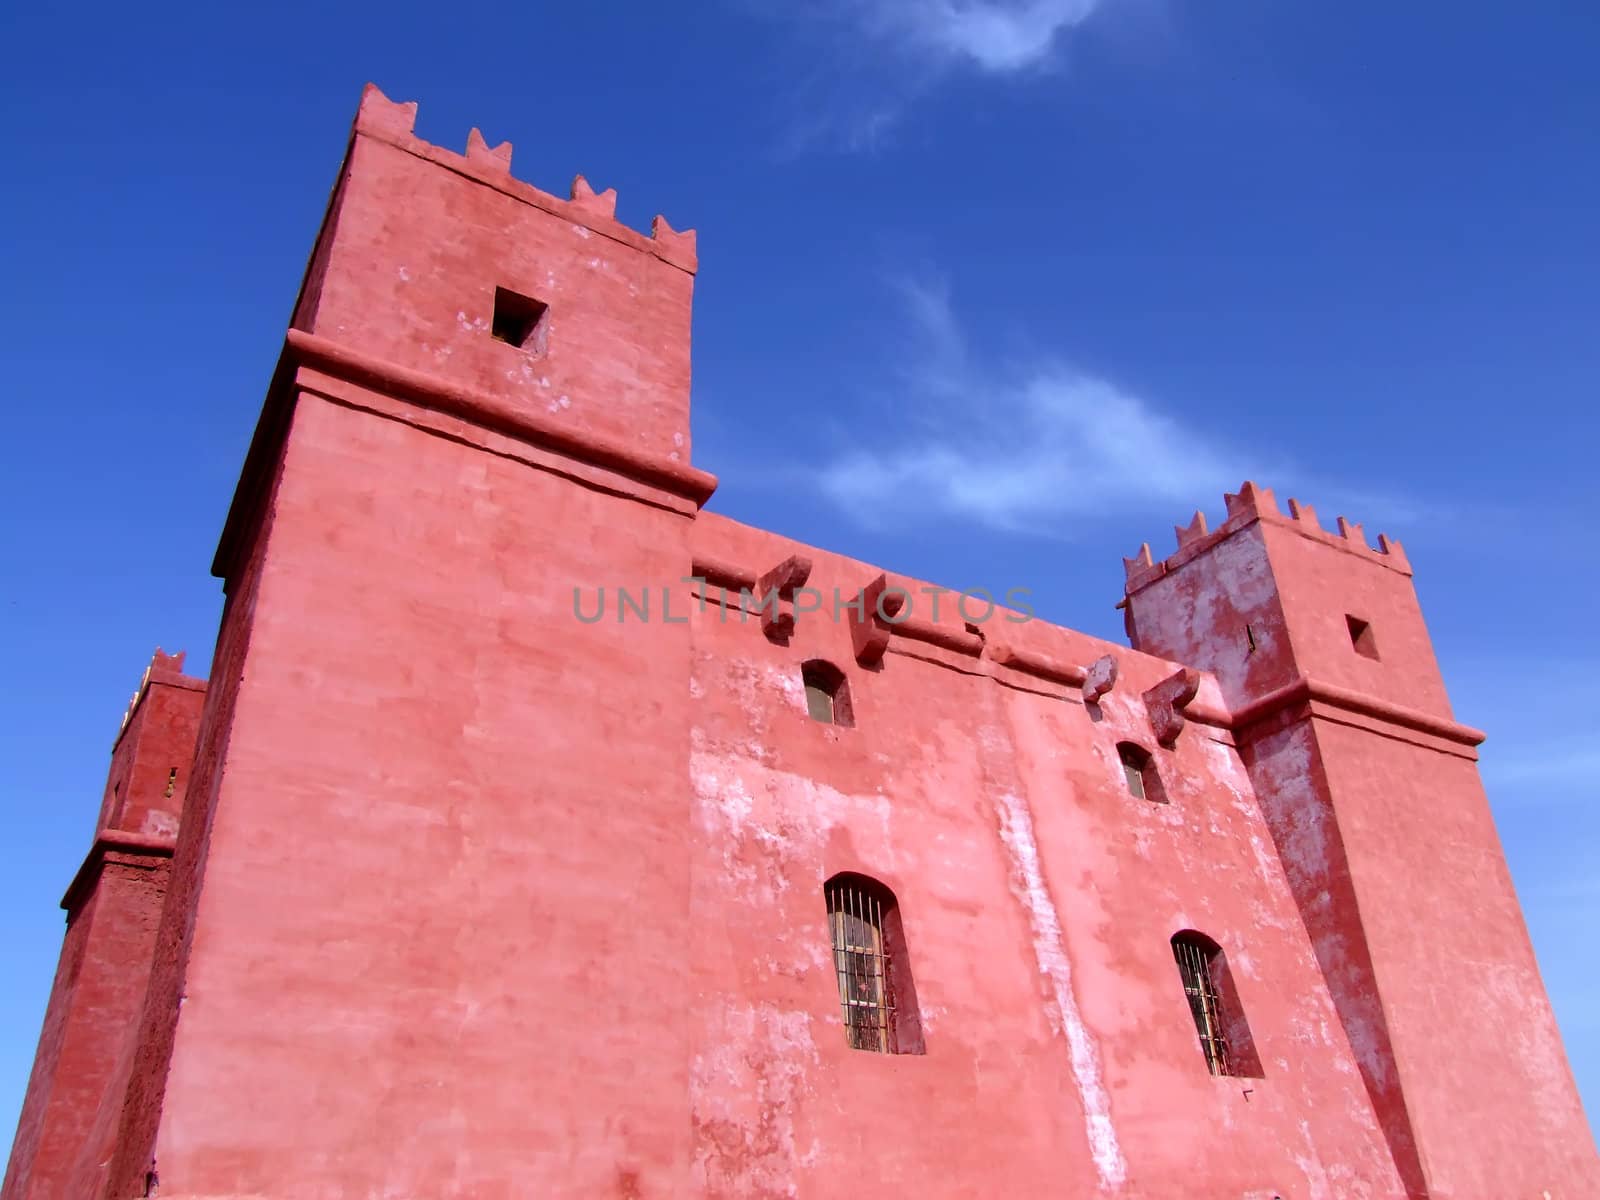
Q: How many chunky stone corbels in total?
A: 4